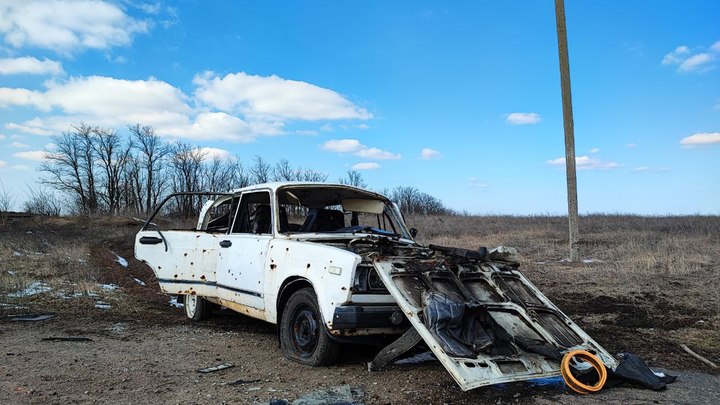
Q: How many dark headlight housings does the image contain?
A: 1